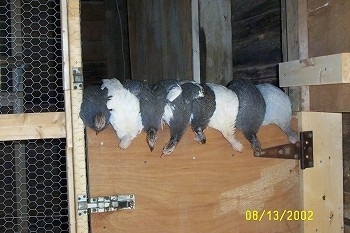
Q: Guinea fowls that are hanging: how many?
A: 8